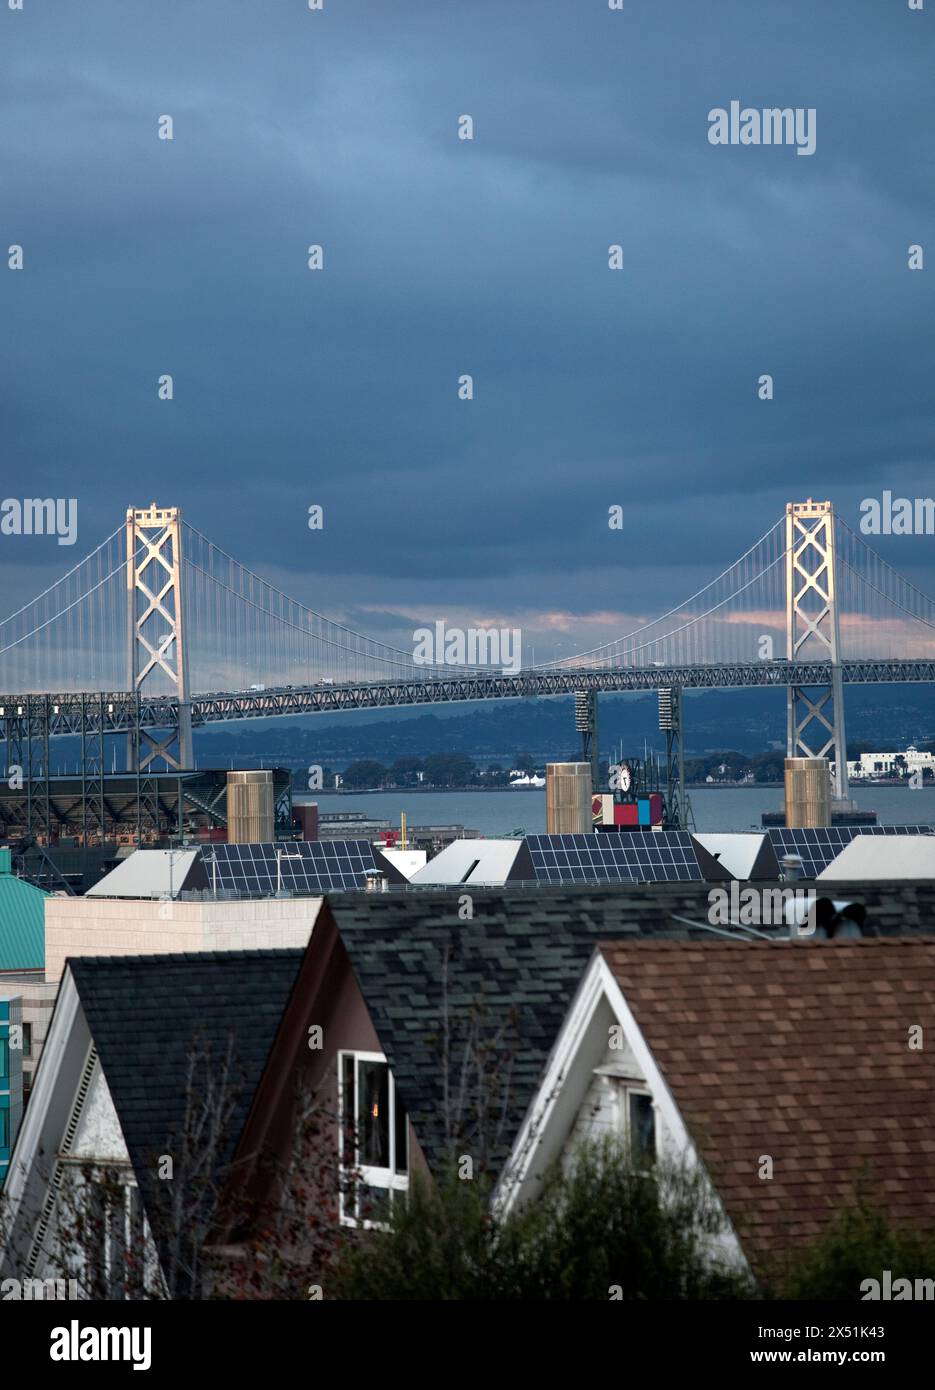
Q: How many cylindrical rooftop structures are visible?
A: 3